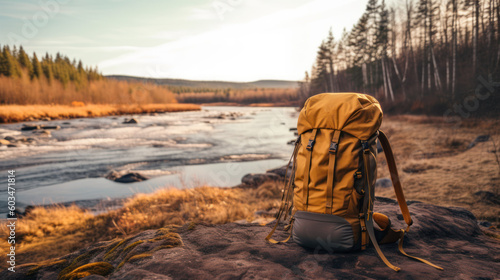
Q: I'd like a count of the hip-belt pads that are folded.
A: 1